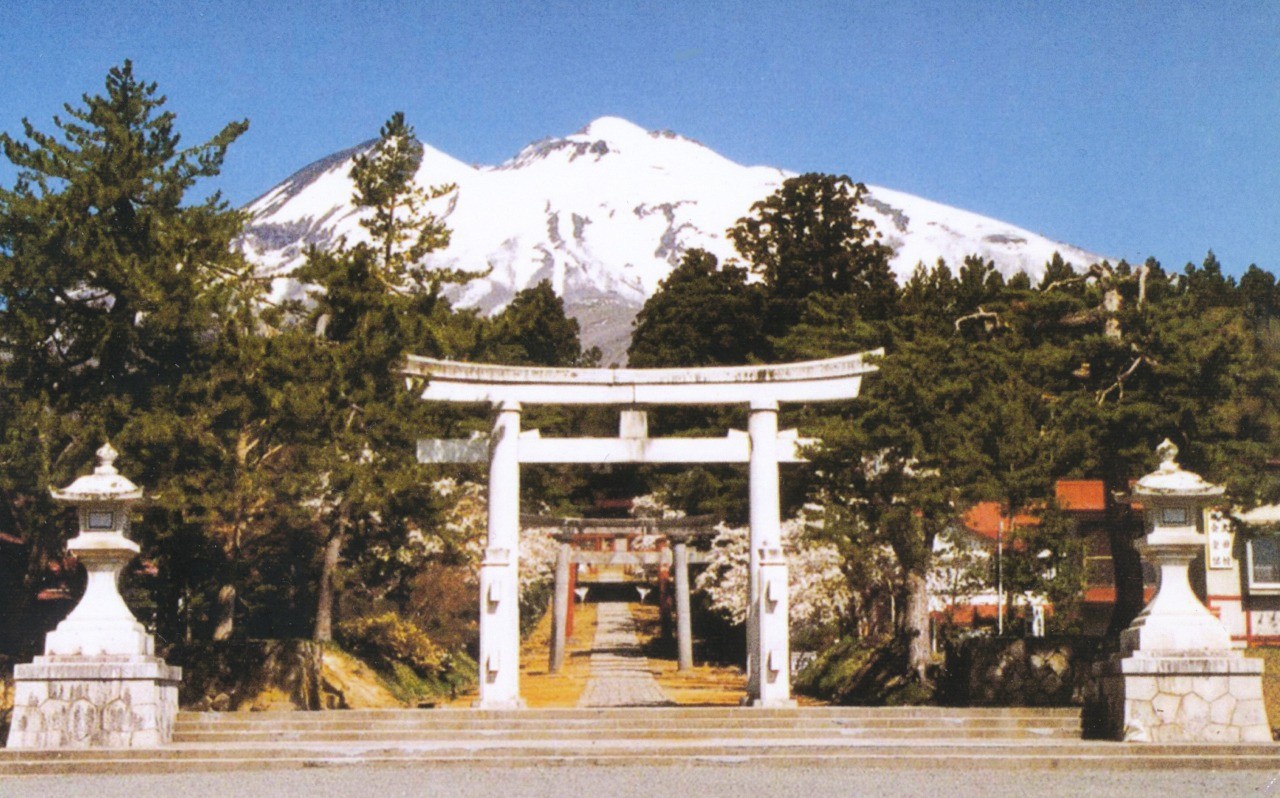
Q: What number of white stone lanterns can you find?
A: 2